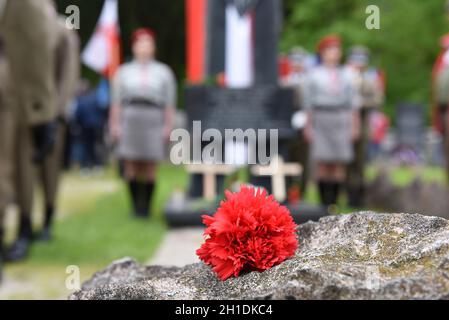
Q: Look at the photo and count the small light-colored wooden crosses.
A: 2